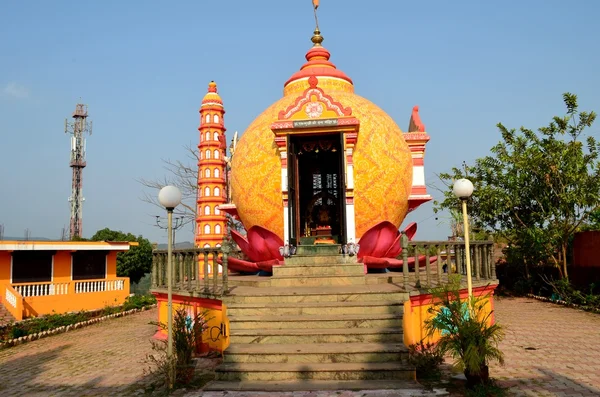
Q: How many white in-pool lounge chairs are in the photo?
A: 0